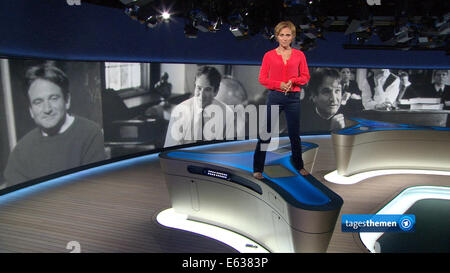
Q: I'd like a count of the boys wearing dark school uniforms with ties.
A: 2